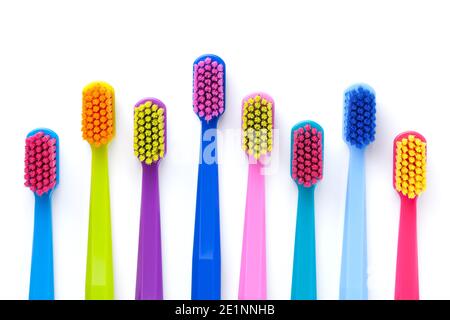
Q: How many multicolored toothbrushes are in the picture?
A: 8